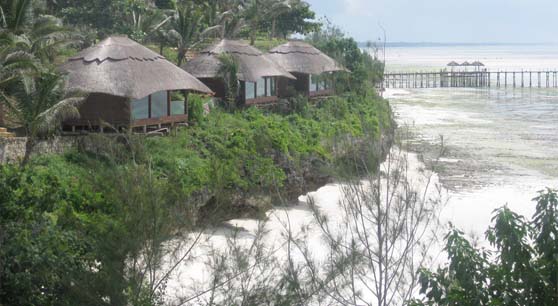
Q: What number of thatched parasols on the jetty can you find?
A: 3